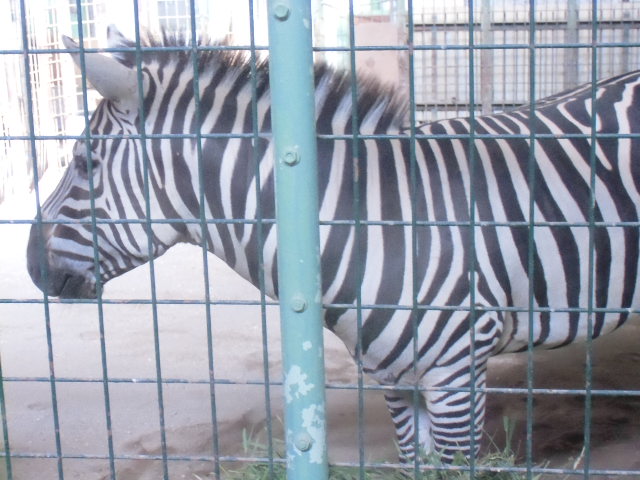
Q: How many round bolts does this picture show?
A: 4